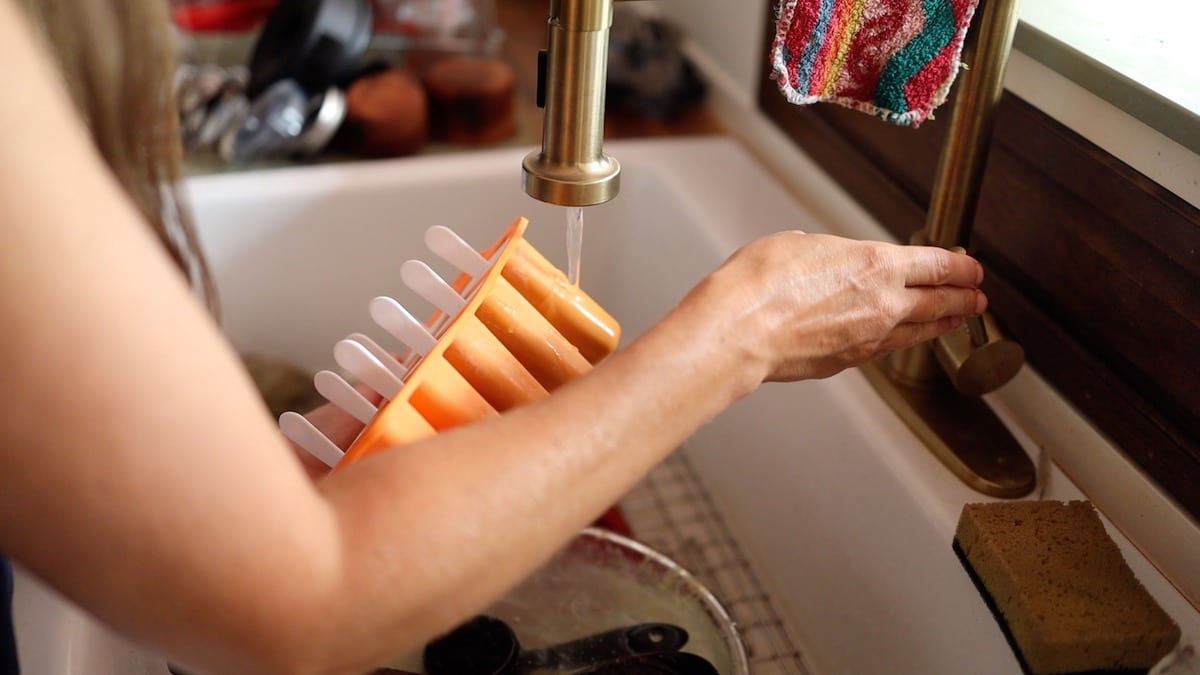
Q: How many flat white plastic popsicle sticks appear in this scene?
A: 7